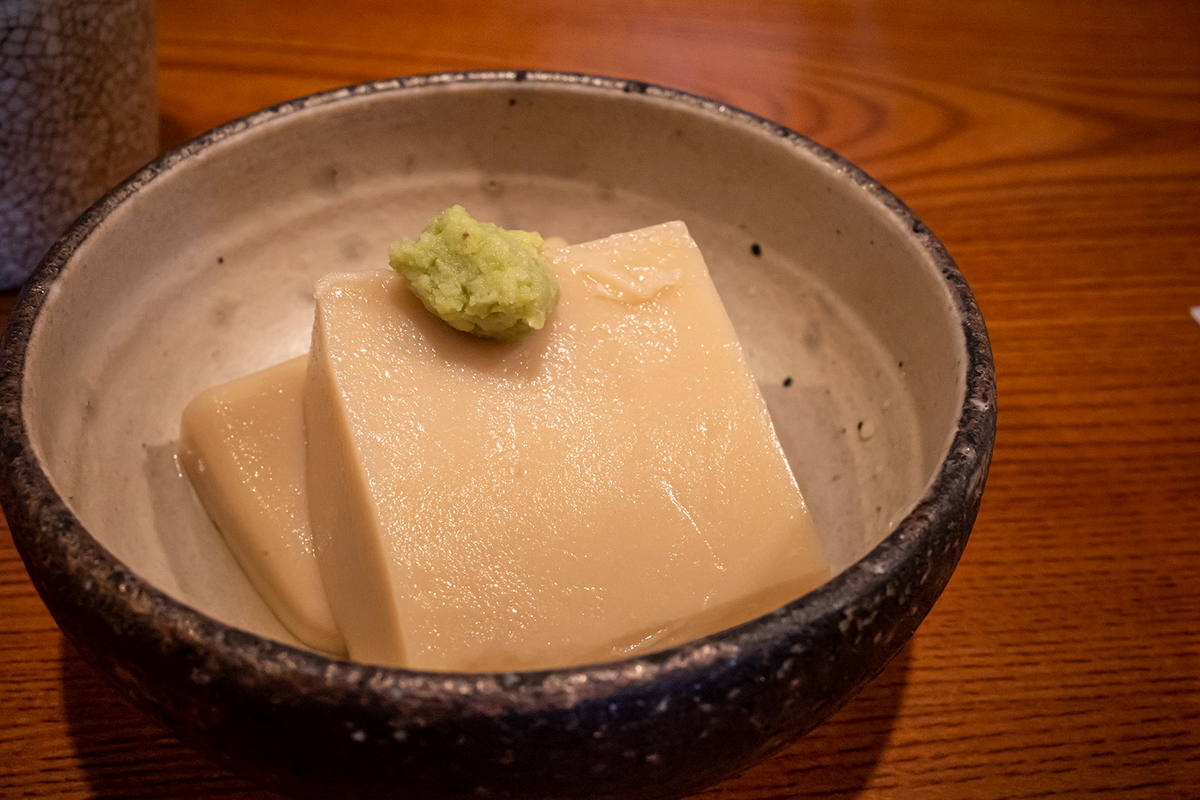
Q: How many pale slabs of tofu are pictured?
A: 2